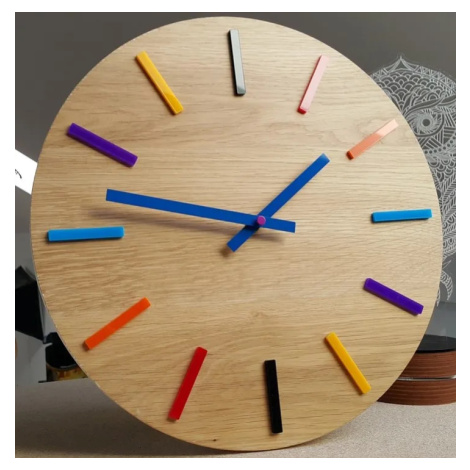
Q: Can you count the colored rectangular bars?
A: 12